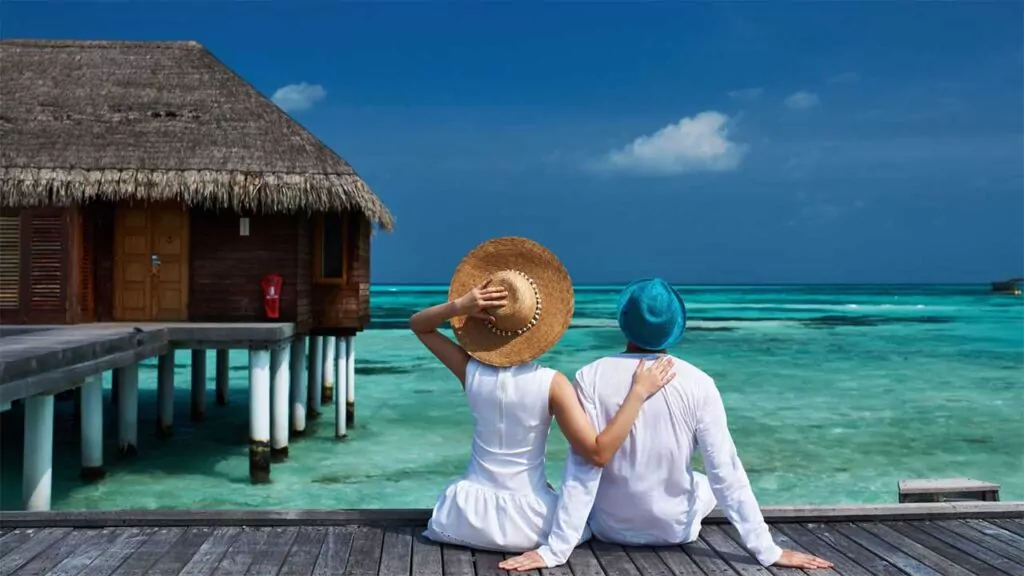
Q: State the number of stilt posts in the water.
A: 13